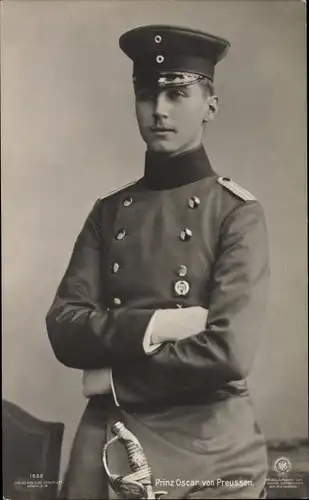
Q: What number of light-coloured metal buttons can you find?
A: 7